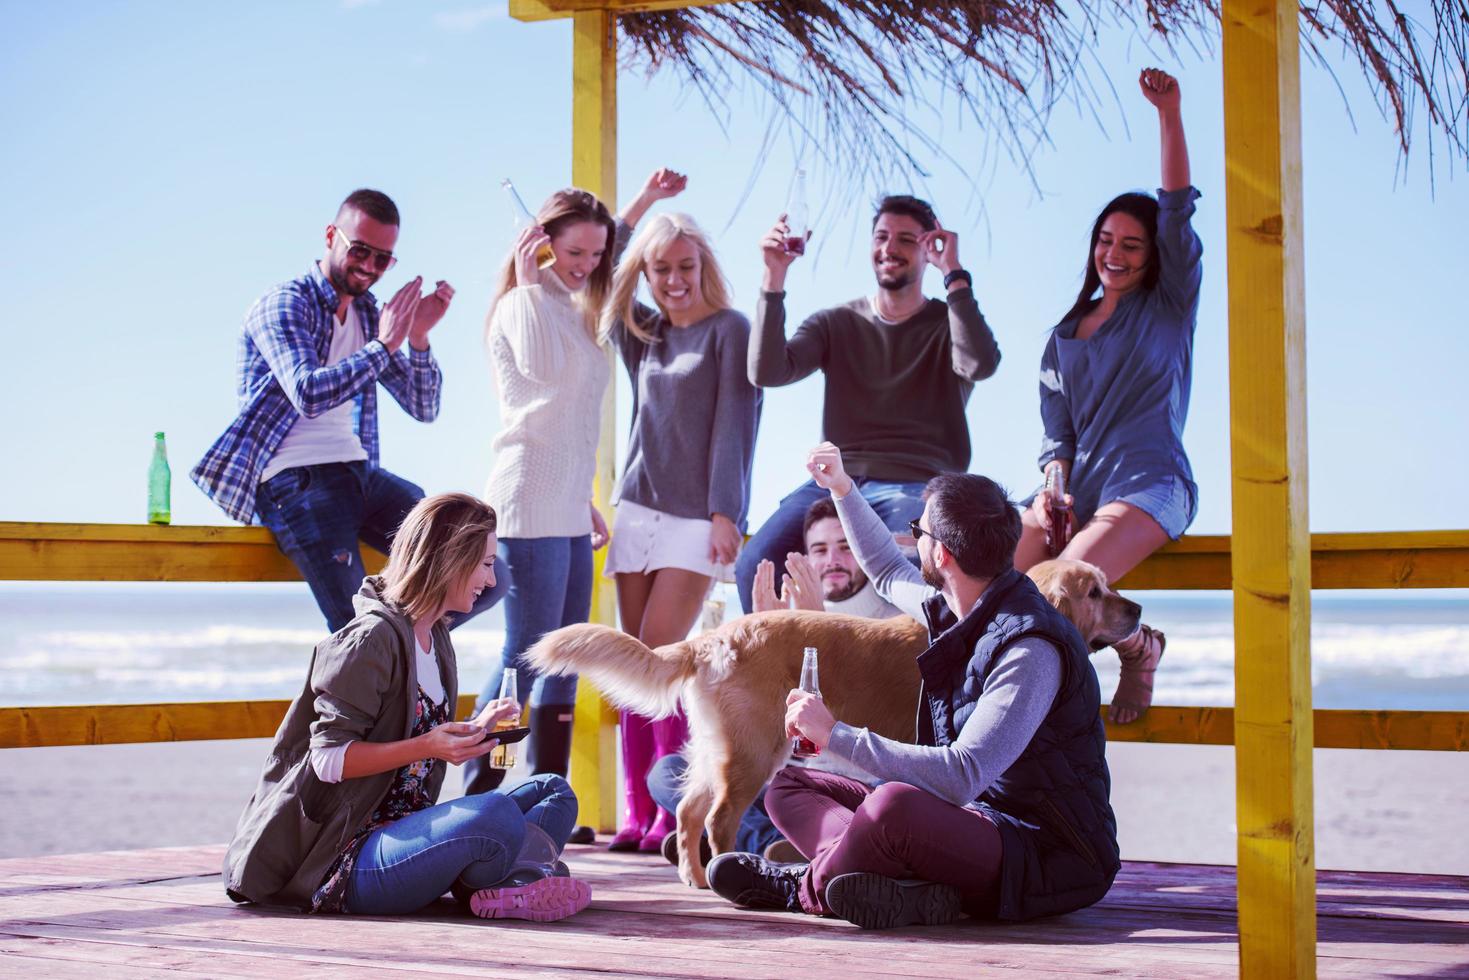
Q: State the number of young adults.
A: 8